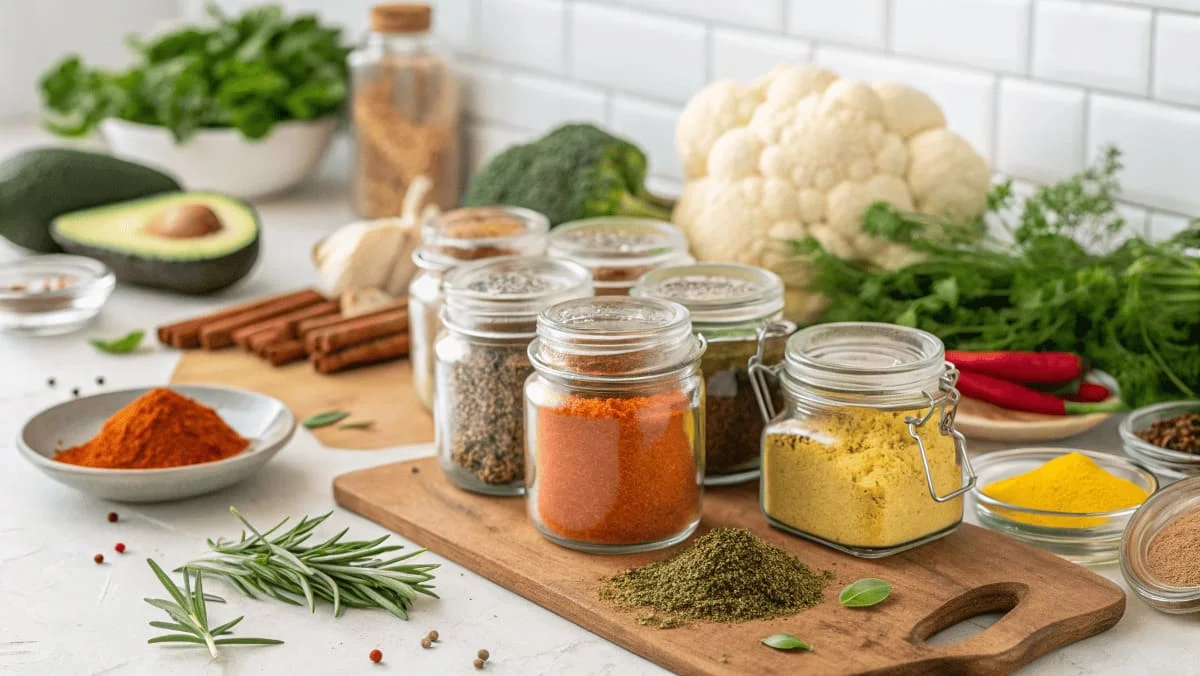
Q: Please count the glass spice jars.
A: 6